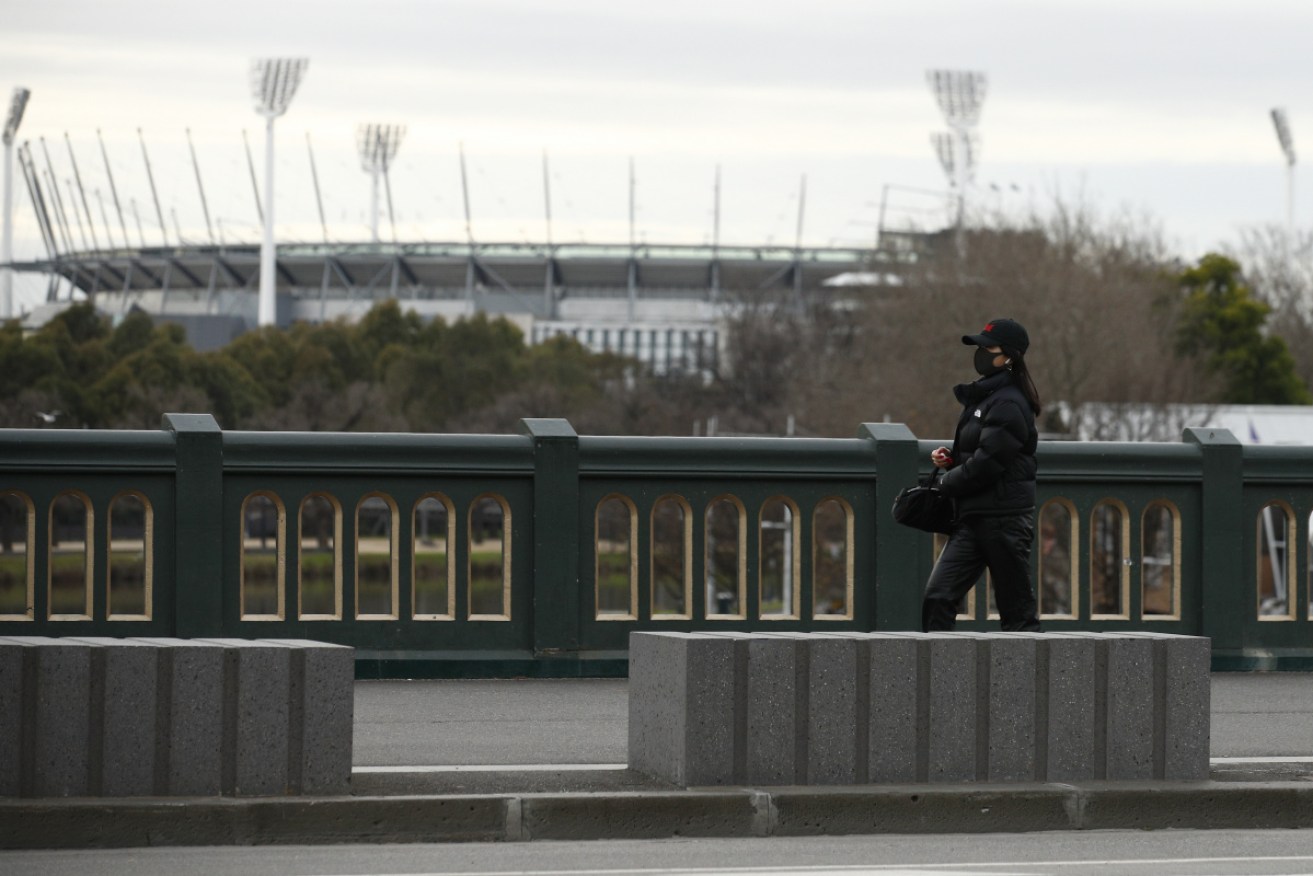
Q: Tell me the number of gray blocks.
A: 2